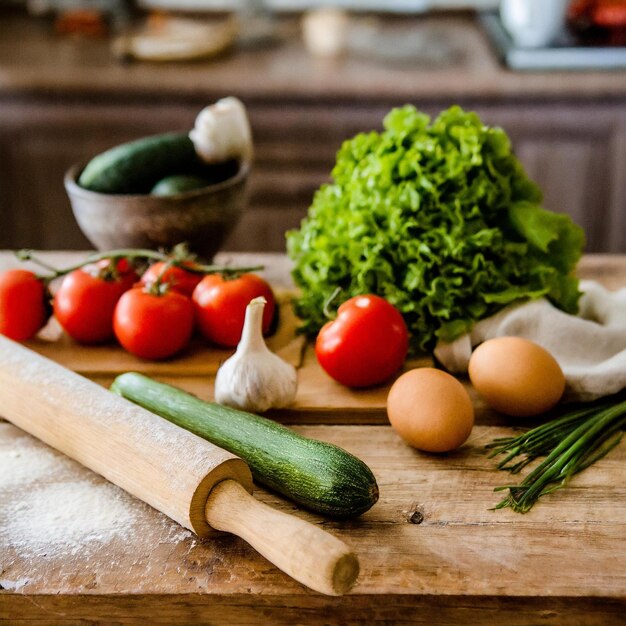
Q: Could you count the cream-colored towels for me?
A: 1